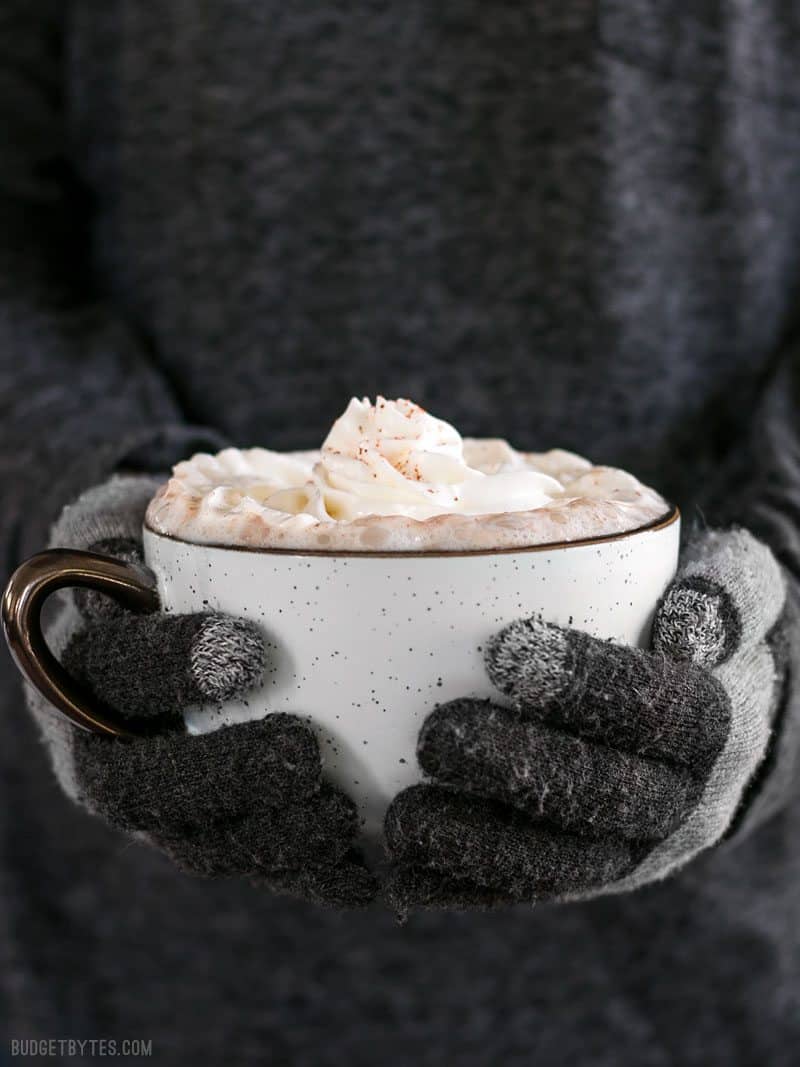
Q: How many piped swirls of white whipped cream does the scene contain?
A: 1